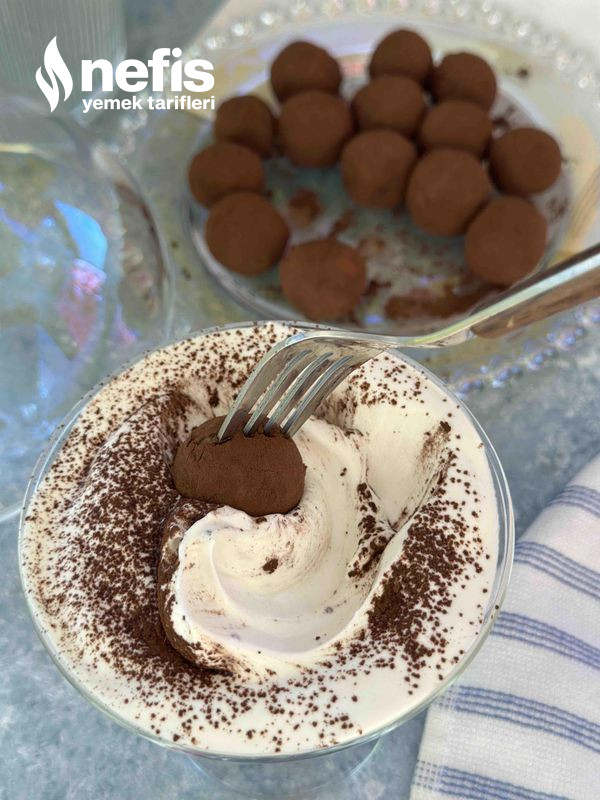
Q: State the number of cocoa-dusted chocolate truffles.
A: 15